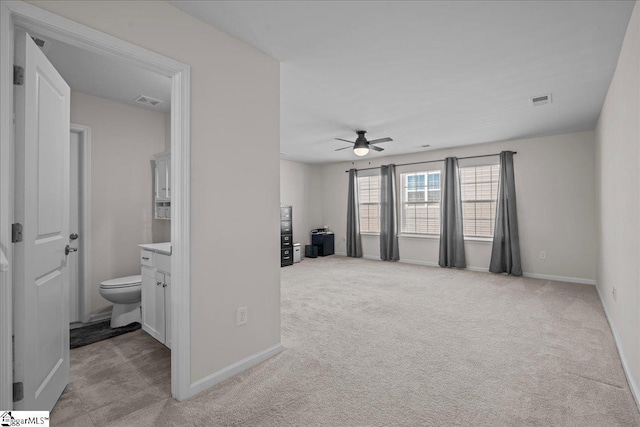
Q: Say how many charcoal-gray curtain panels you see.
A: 4